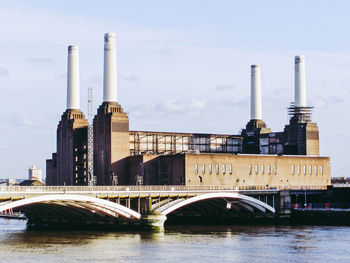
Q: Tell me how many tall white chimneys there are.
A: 4